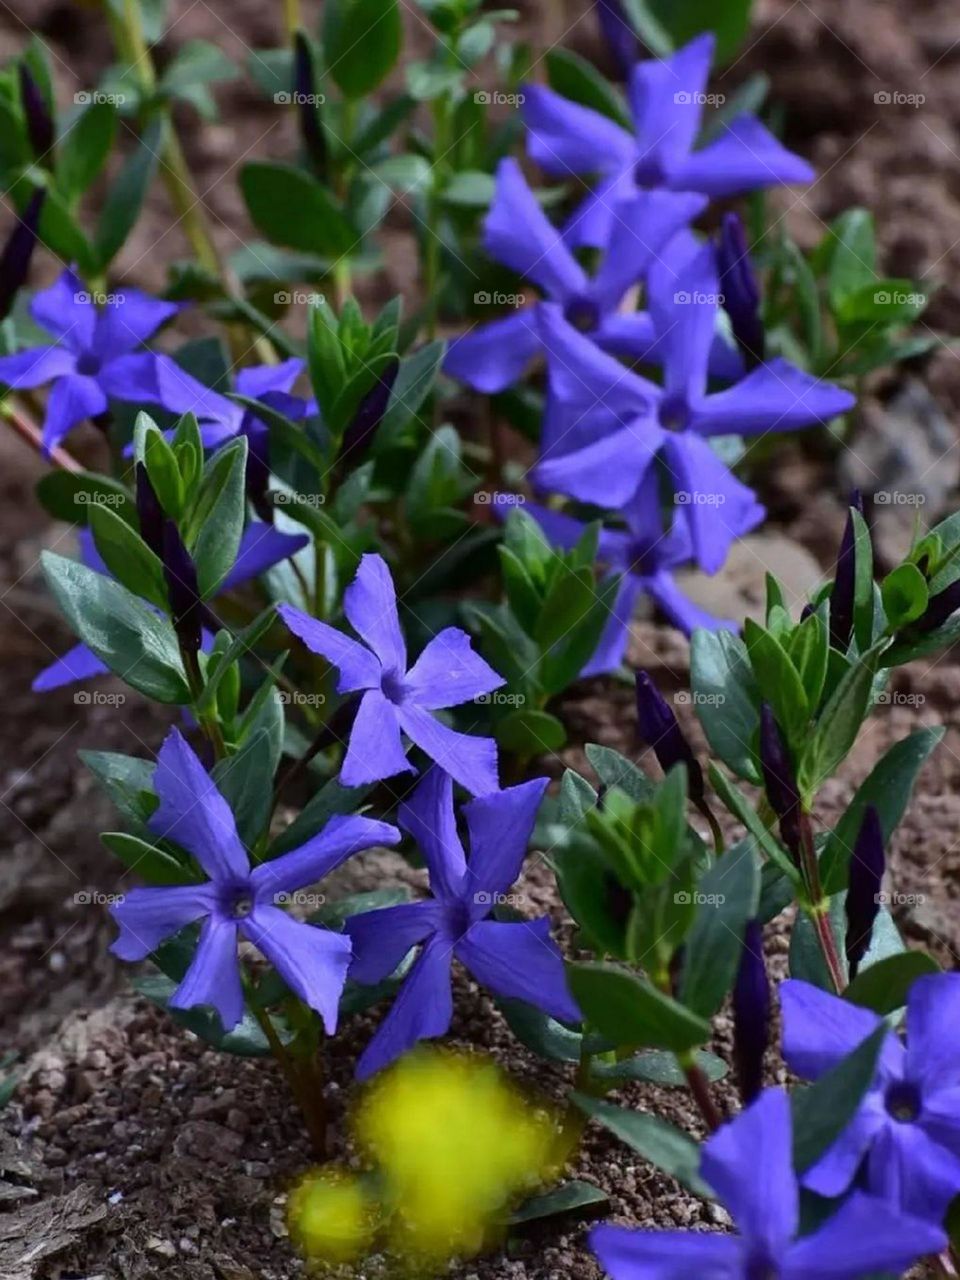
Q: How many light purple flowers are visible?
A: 12